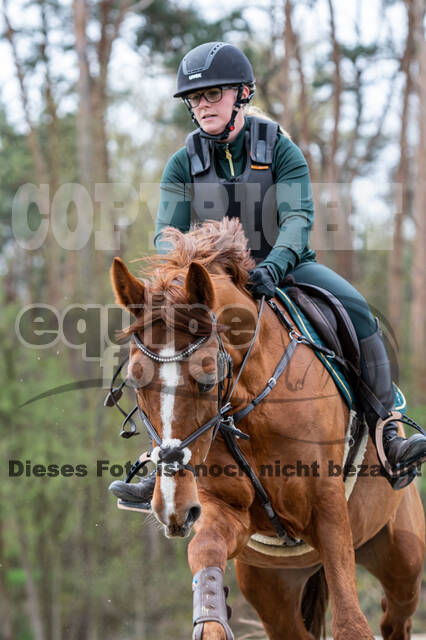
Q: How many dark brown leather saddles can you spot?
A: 1